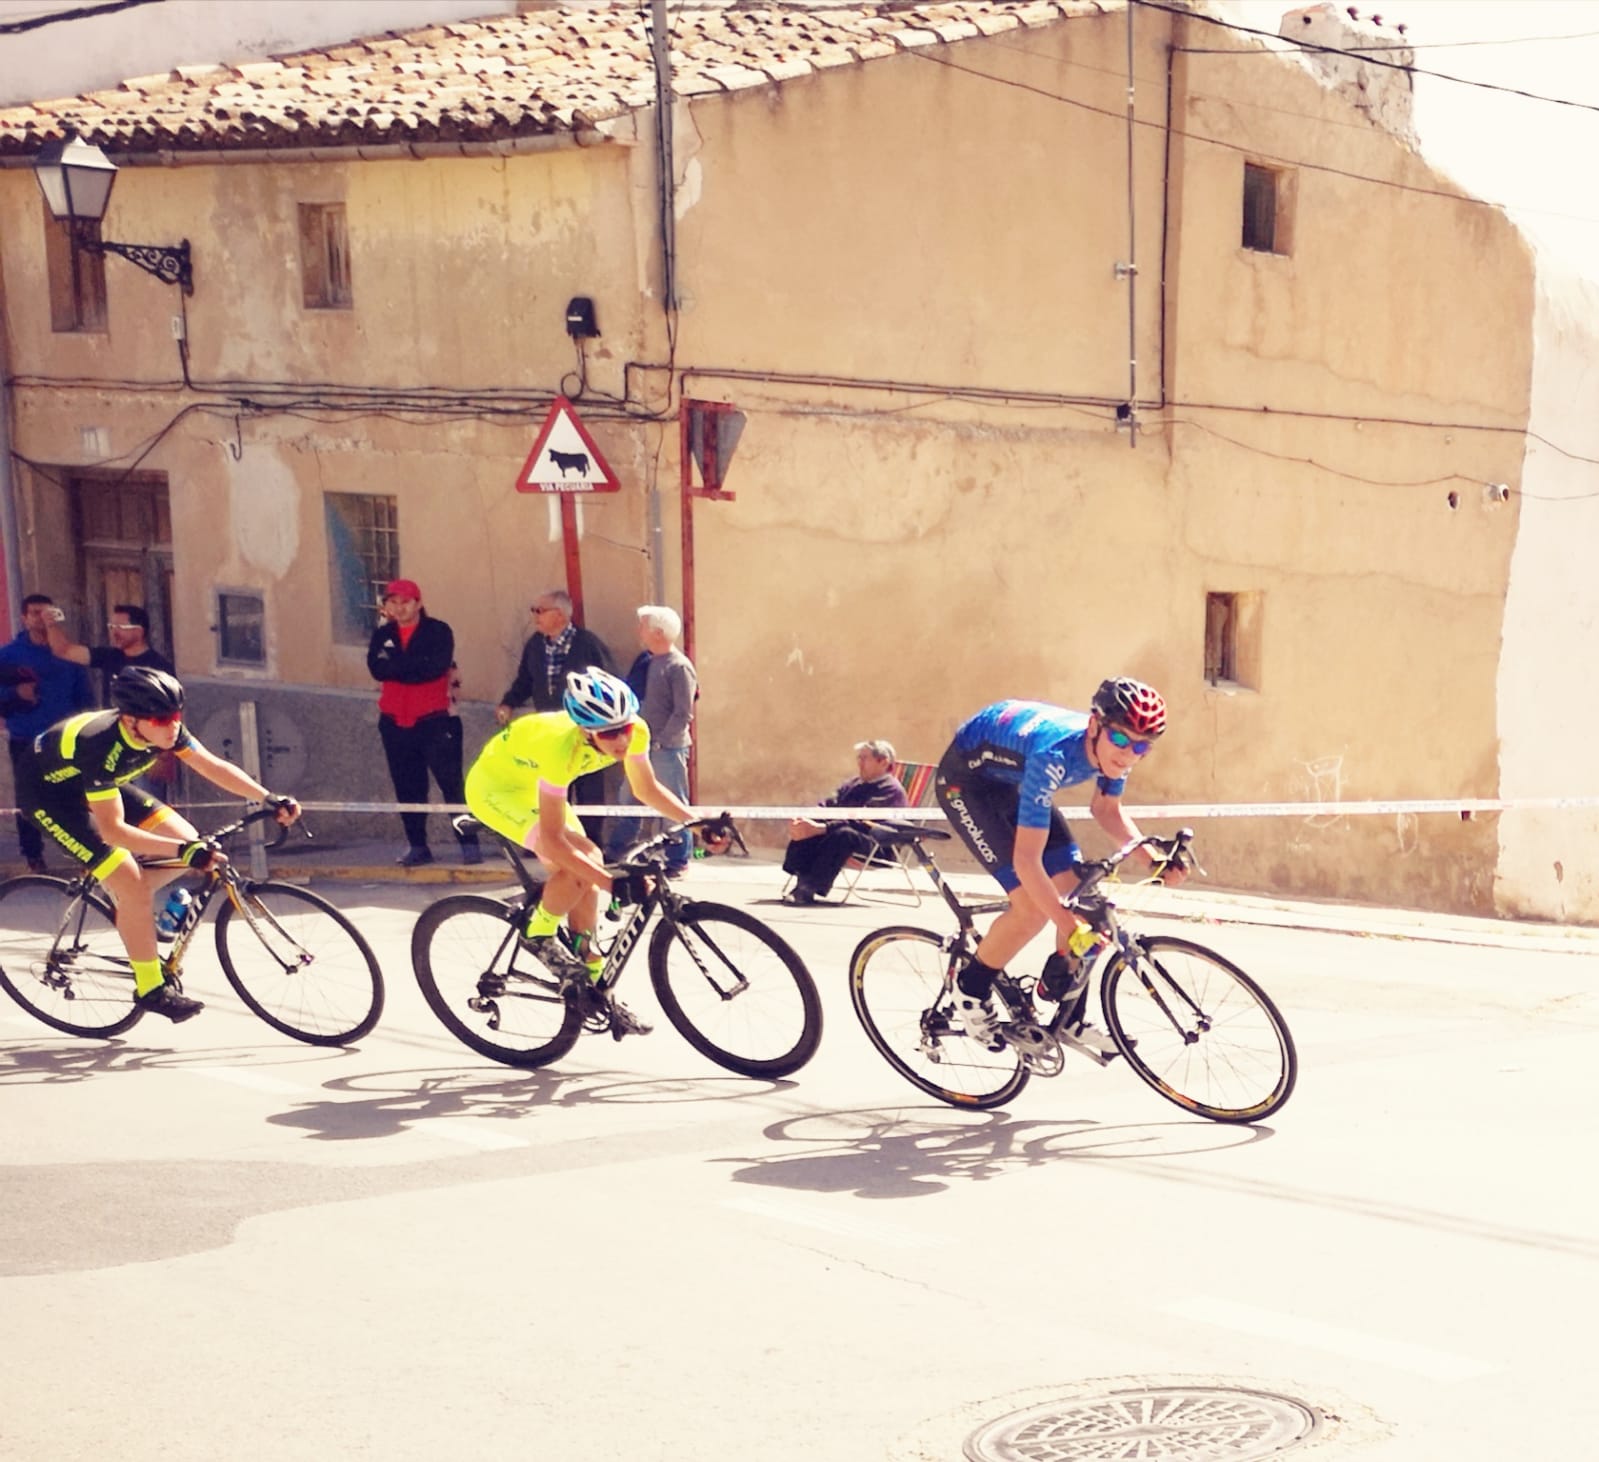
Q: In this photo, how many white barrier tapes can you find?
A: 1